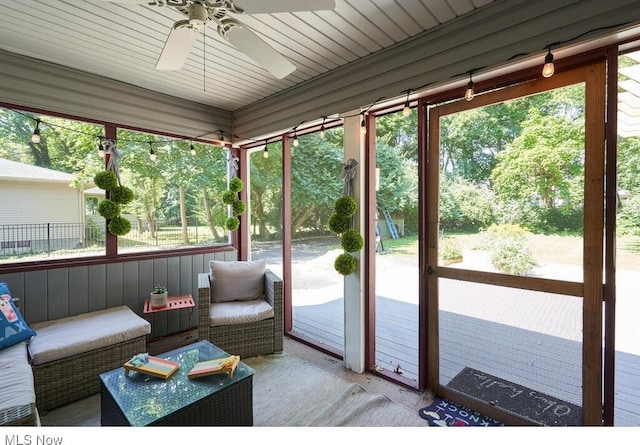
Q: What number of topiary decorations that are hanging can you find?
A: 3